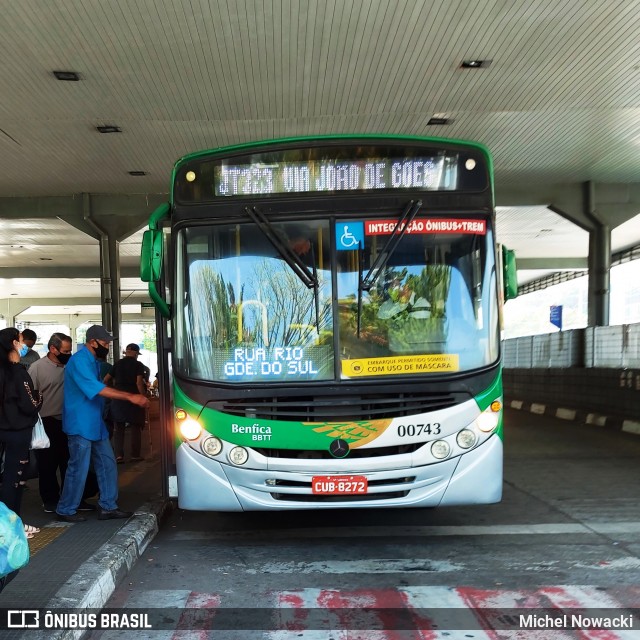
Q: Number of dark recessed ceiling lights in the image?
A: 5